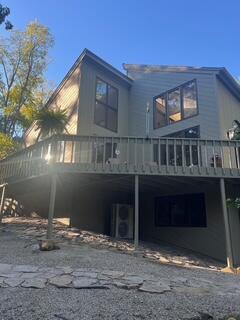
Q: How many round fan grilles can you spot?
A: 2